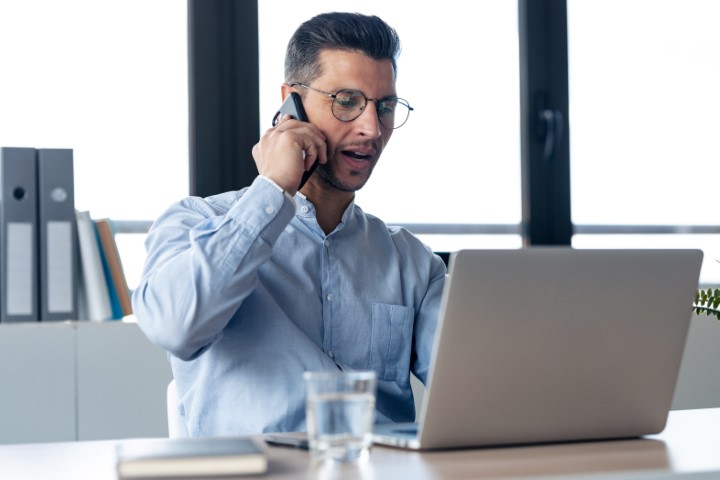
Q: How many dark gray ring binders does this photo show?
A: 2